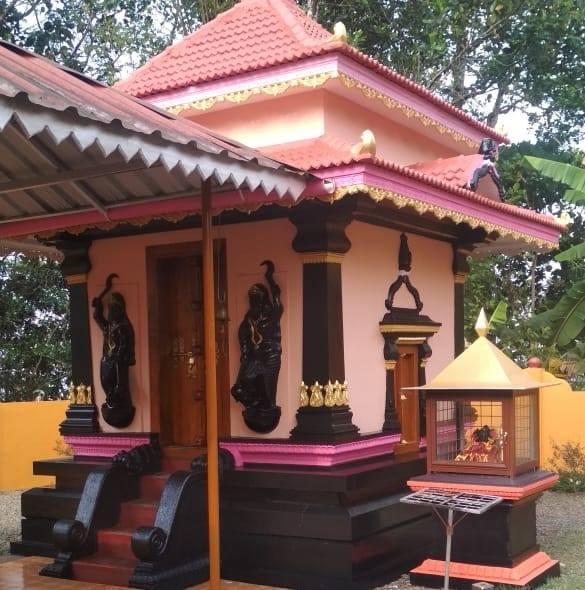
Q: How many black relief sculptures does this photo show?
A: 2